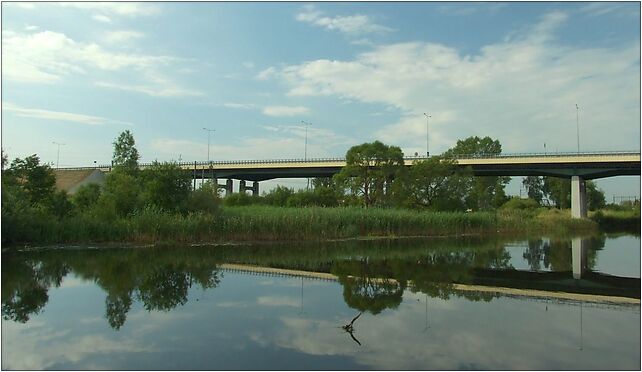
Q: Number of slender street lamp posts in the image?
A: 5